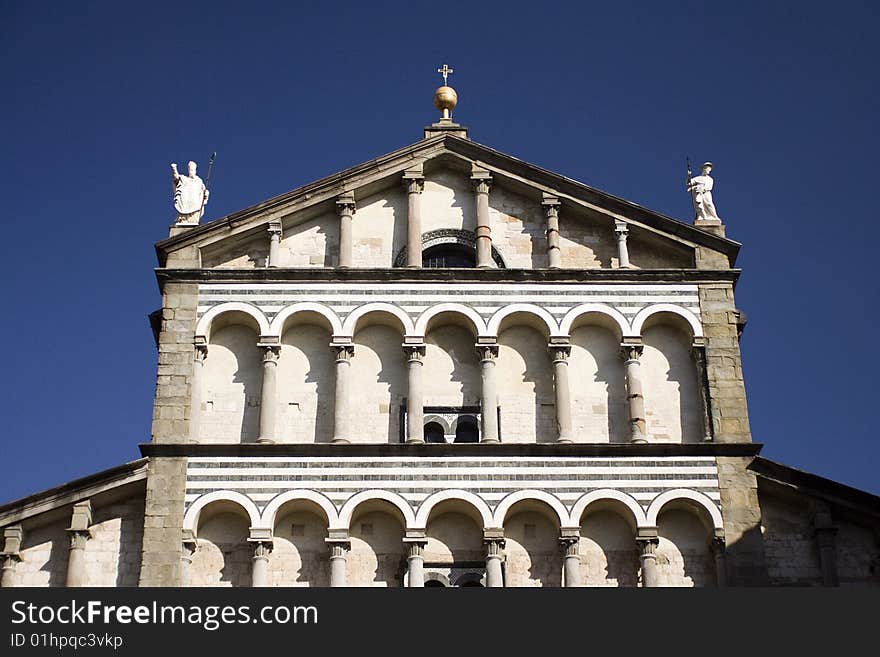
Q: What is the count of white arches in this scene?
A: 14